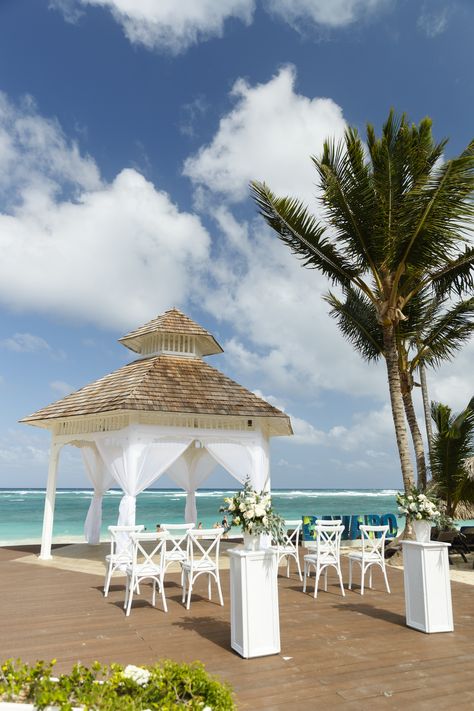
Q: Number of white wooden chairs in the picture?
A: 8